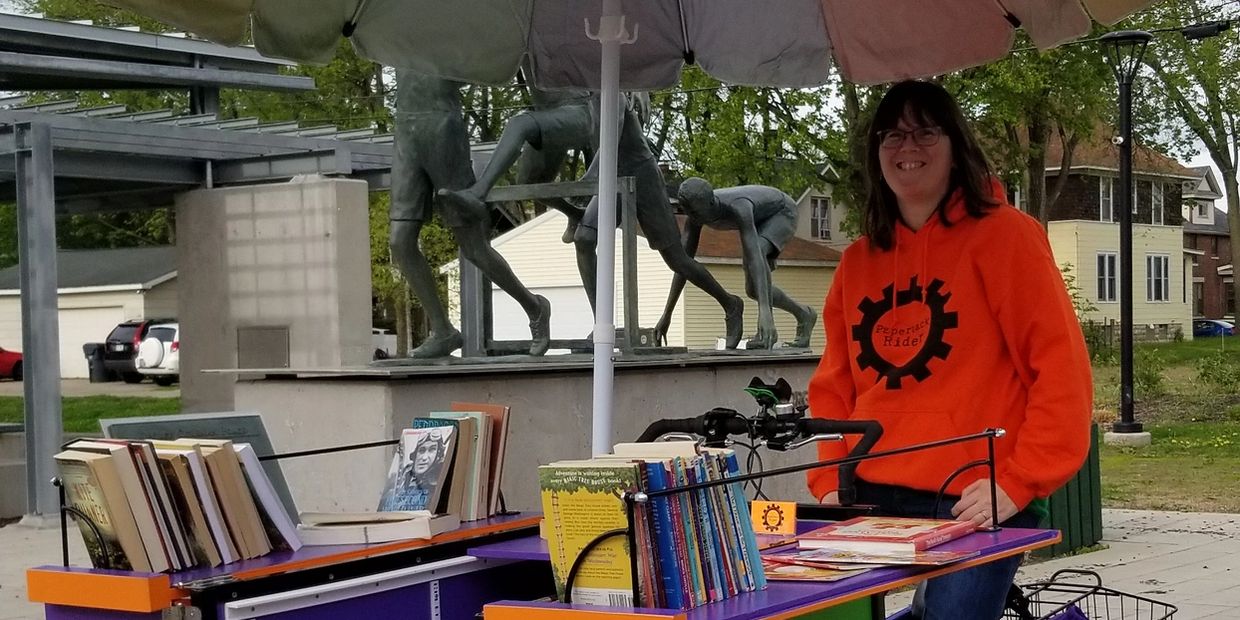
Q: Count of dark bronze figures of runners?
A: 4